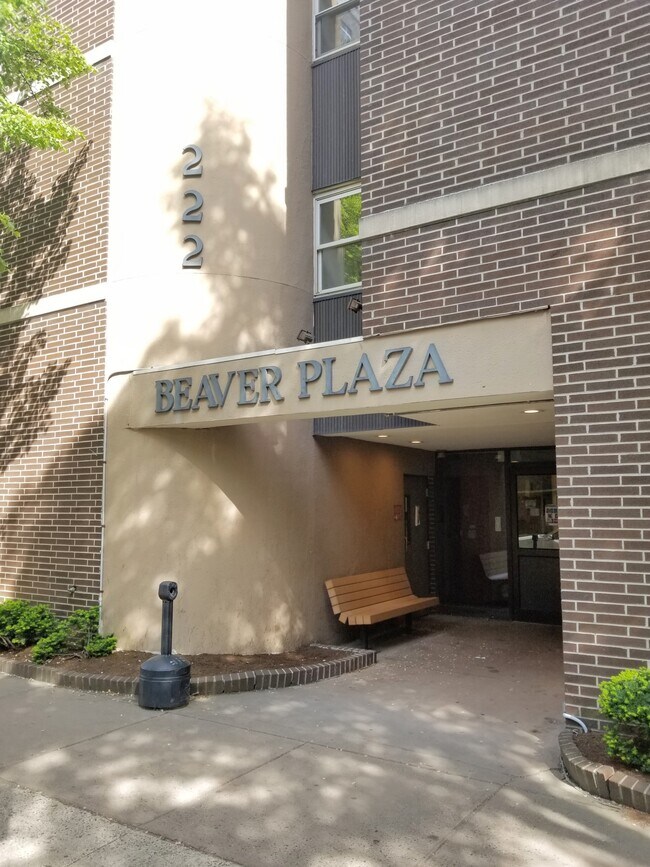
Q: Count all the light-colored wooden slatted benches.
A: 1